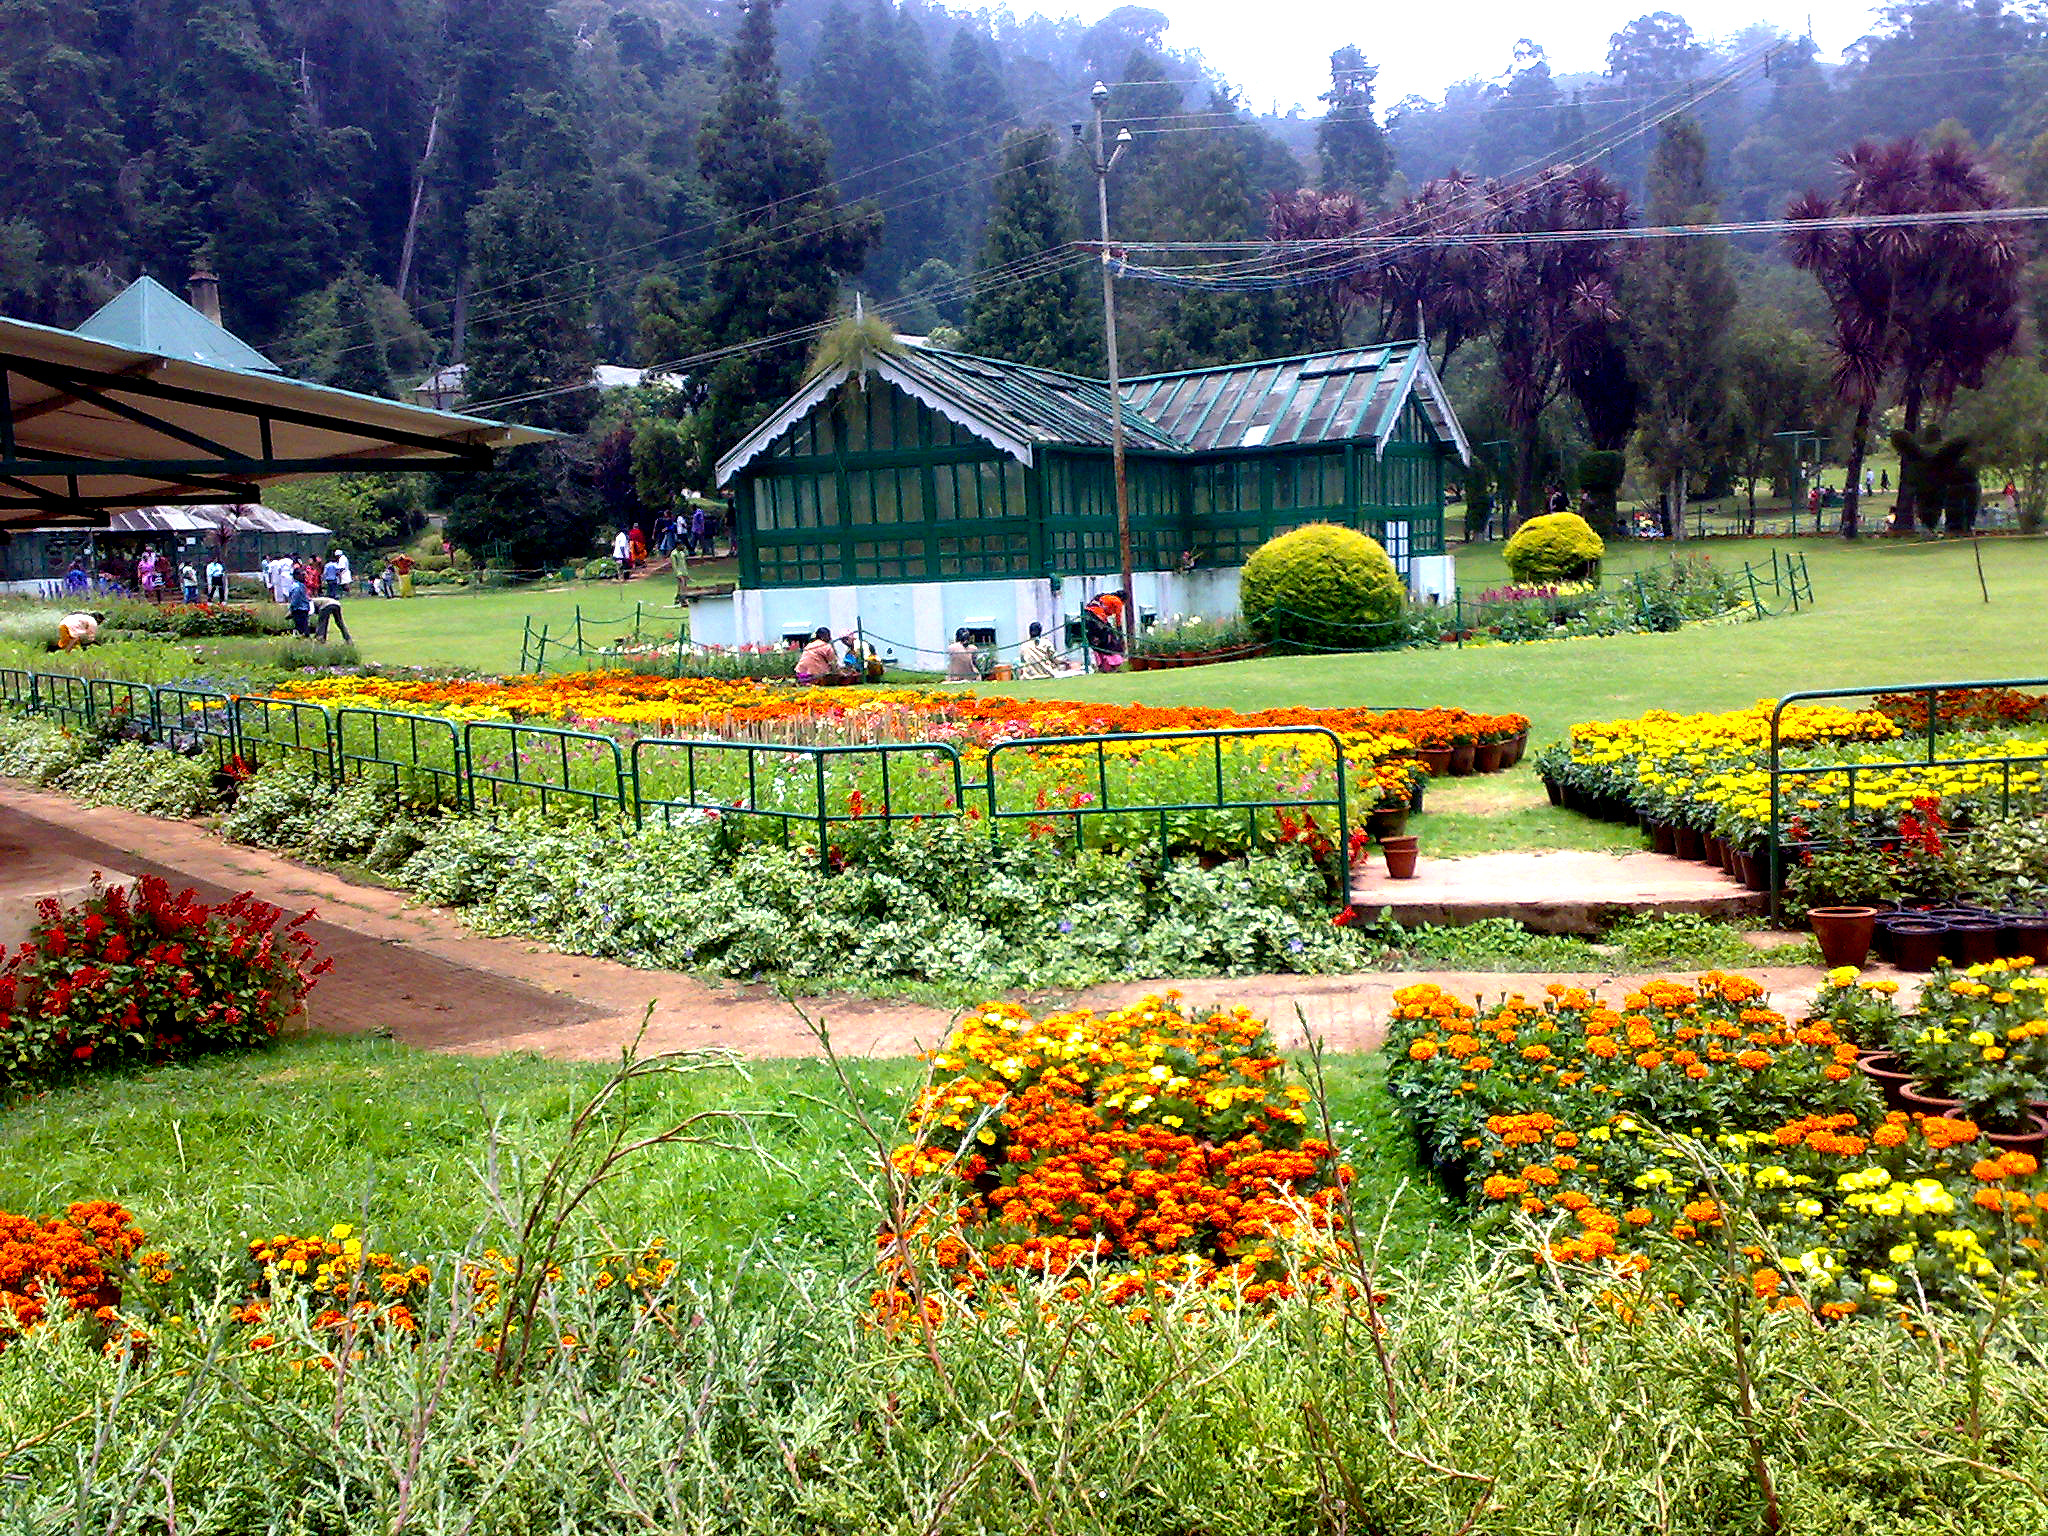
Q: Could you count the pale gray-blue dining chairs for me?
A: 0